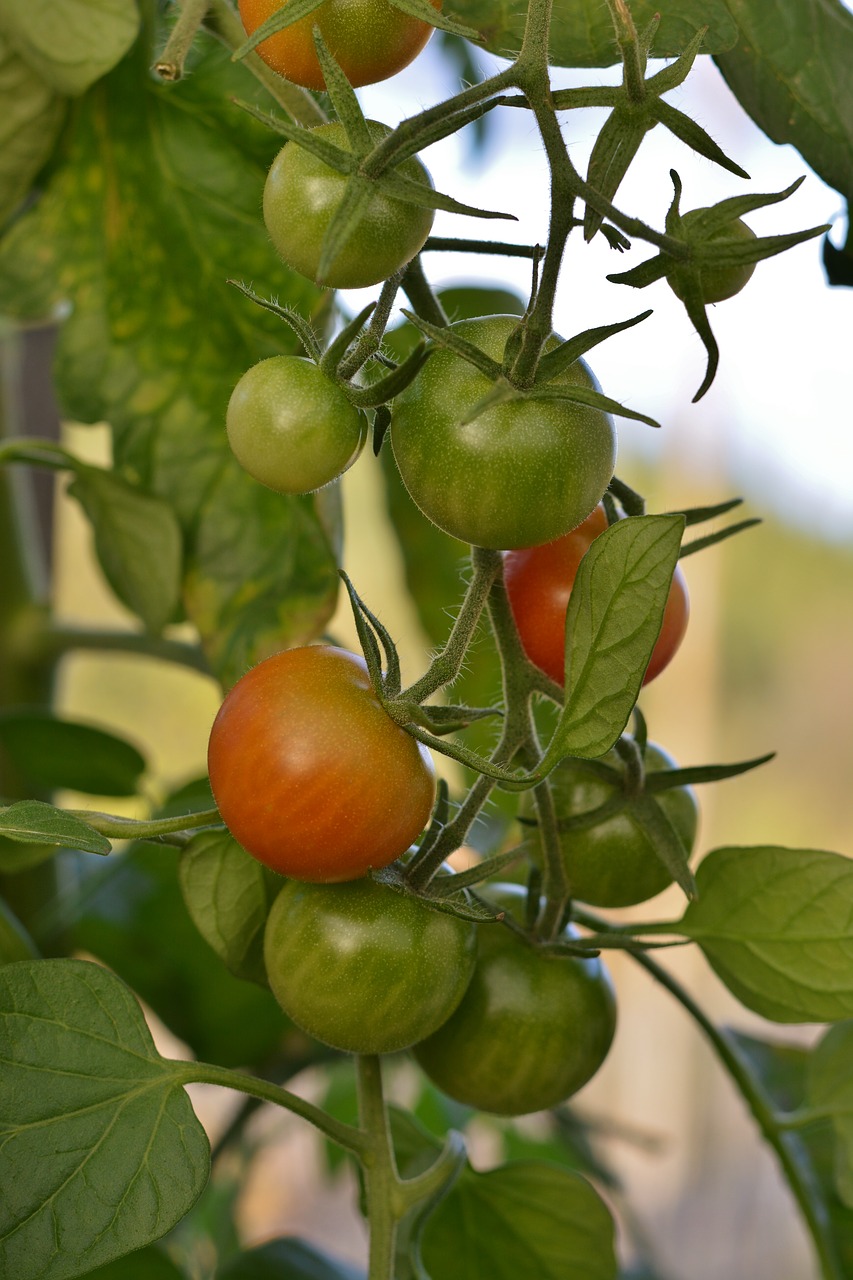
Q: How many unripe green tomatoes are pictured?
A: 7